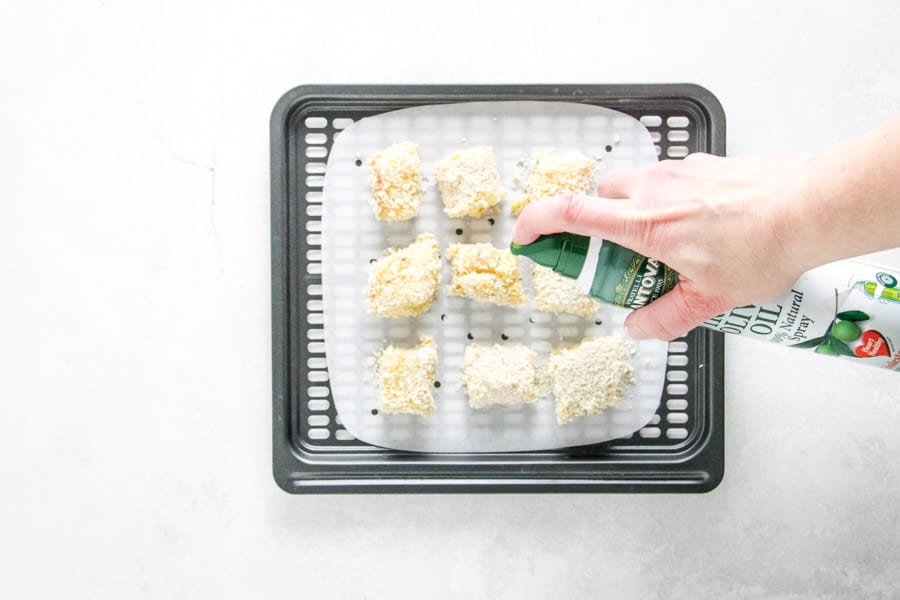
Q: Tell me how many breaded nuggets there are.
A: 9